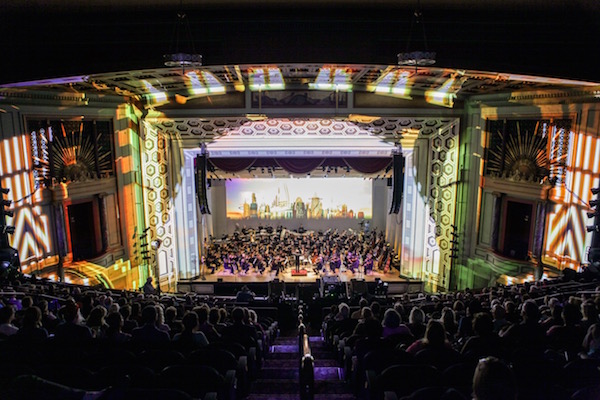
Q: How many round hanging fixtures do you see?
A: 2